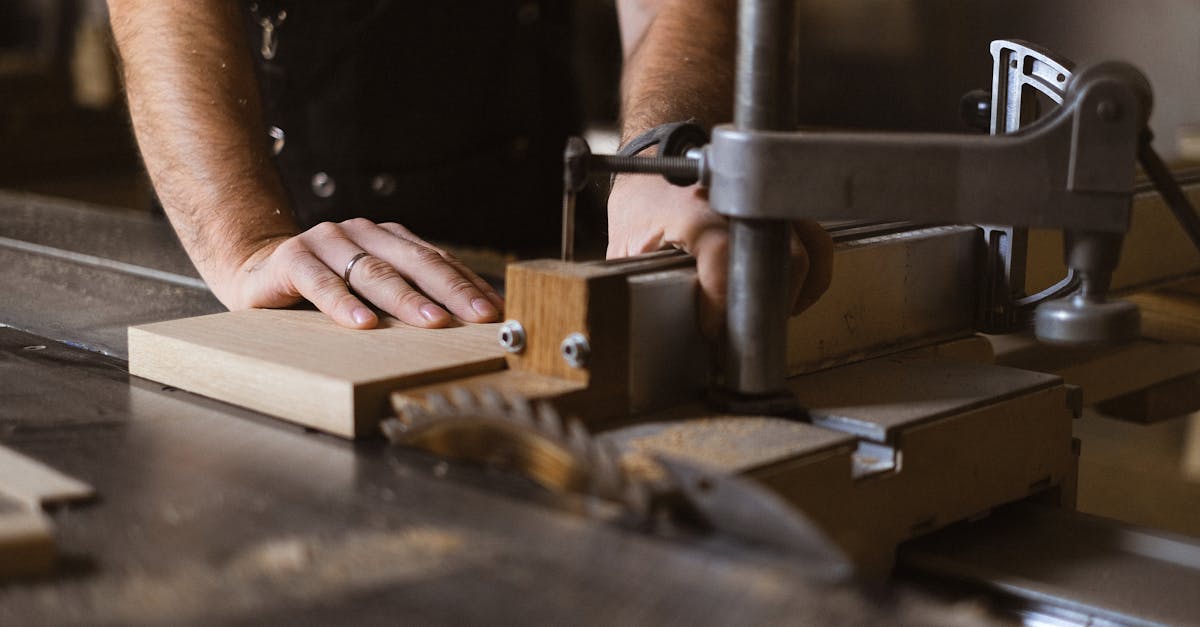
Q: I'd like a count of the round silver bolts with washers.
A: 2